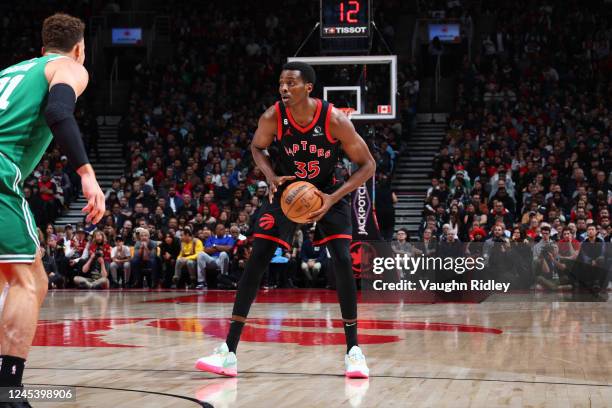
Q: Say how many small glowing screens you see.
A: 2